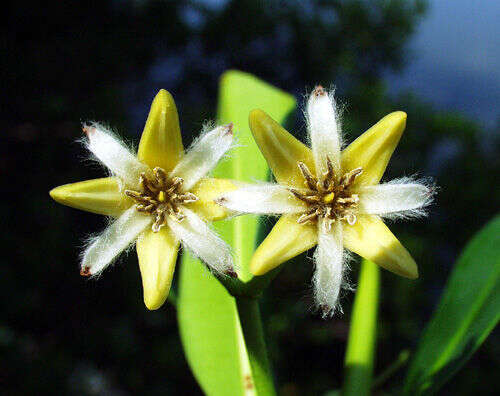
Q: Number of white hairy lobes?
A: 8